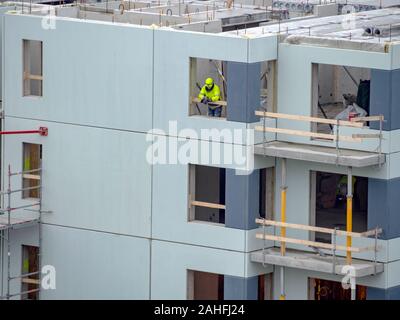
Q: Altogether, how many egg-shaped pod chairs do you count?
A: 0